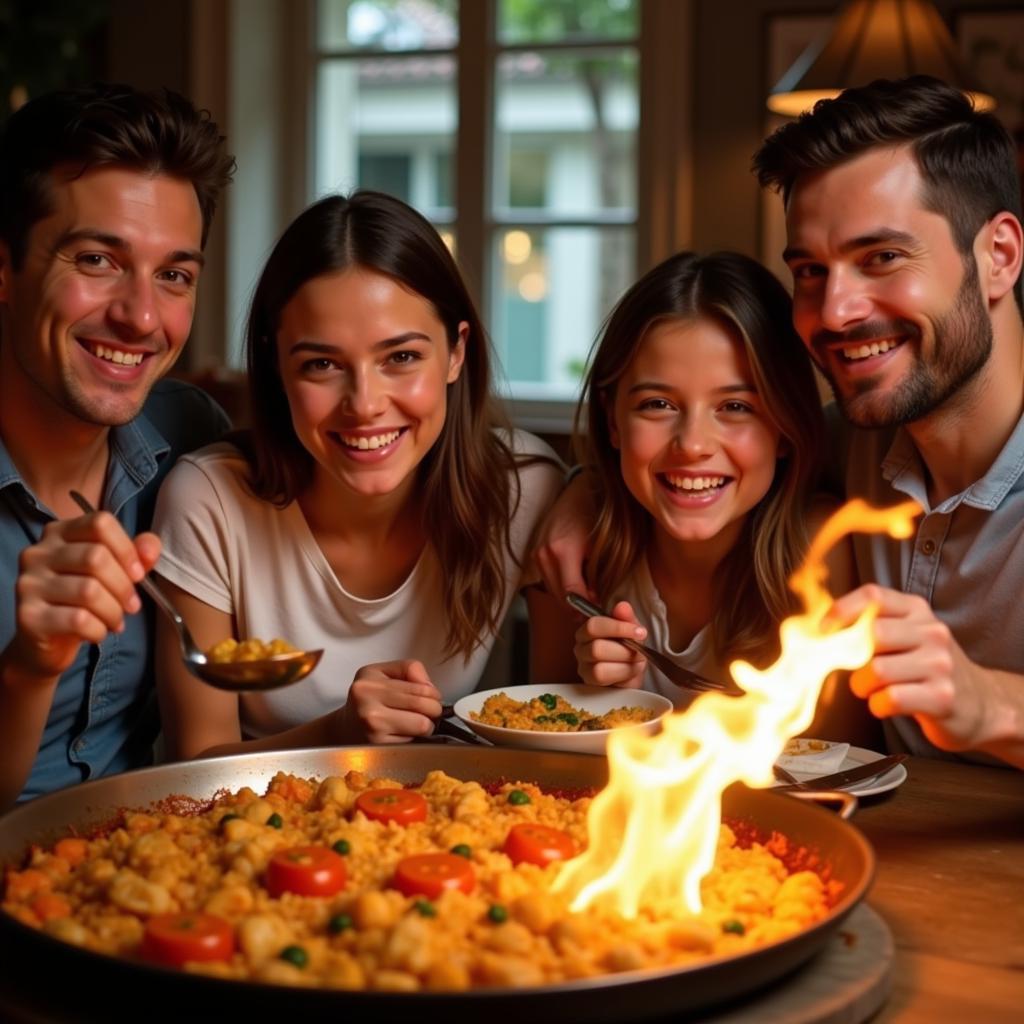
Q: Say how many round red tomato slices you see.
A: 5